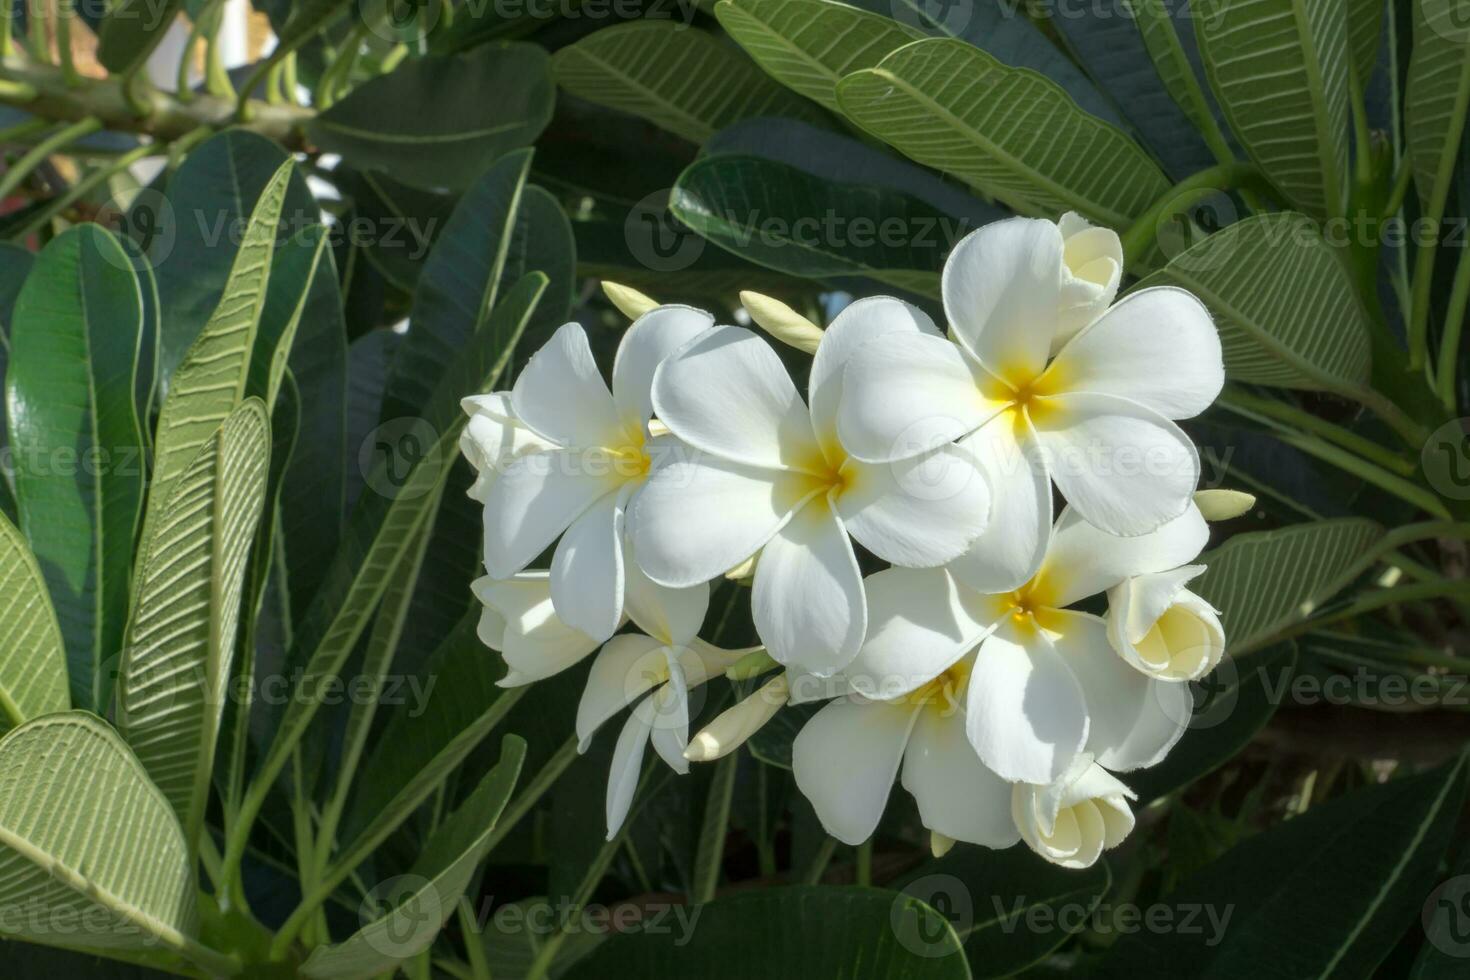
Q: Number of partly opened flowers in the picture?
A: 5